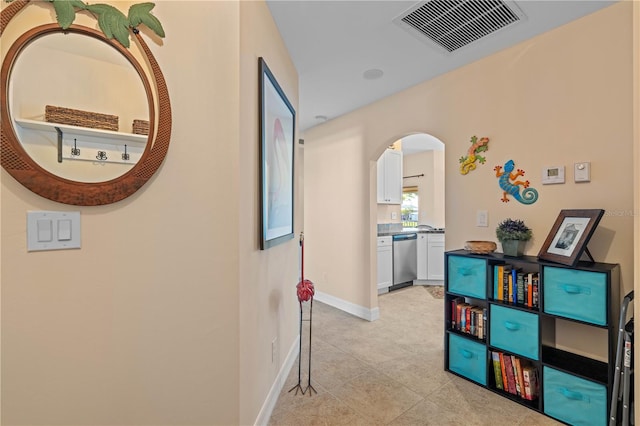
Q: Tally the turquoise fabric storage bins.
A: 5